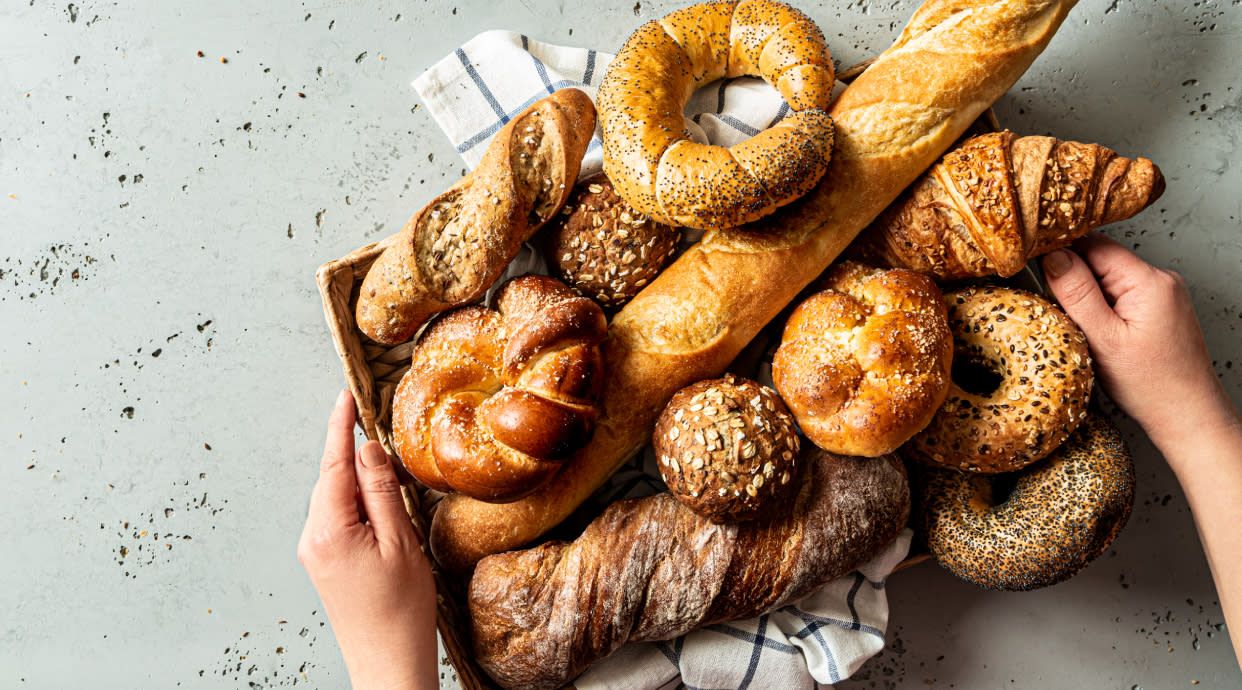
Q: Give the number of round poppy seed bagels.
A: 2